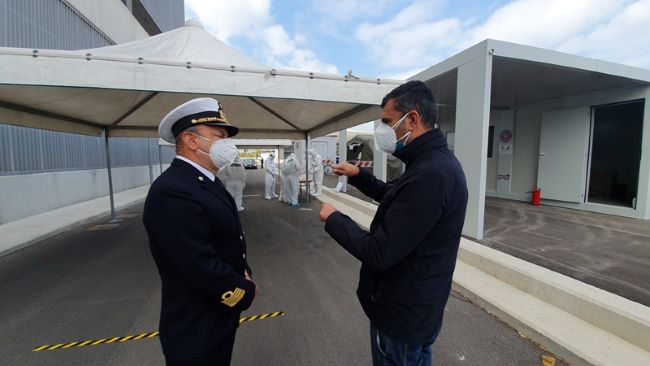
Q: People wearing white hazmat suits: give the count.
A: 5